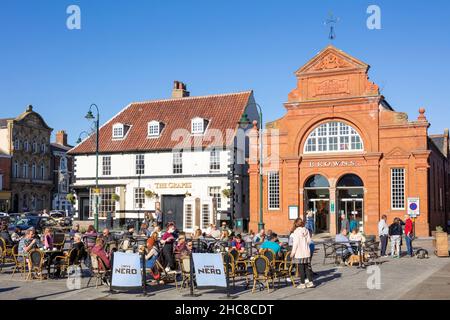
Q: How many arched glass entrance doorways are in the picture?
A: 2